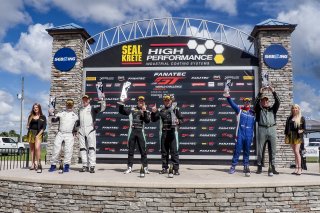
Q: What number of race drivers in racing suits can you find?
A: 6